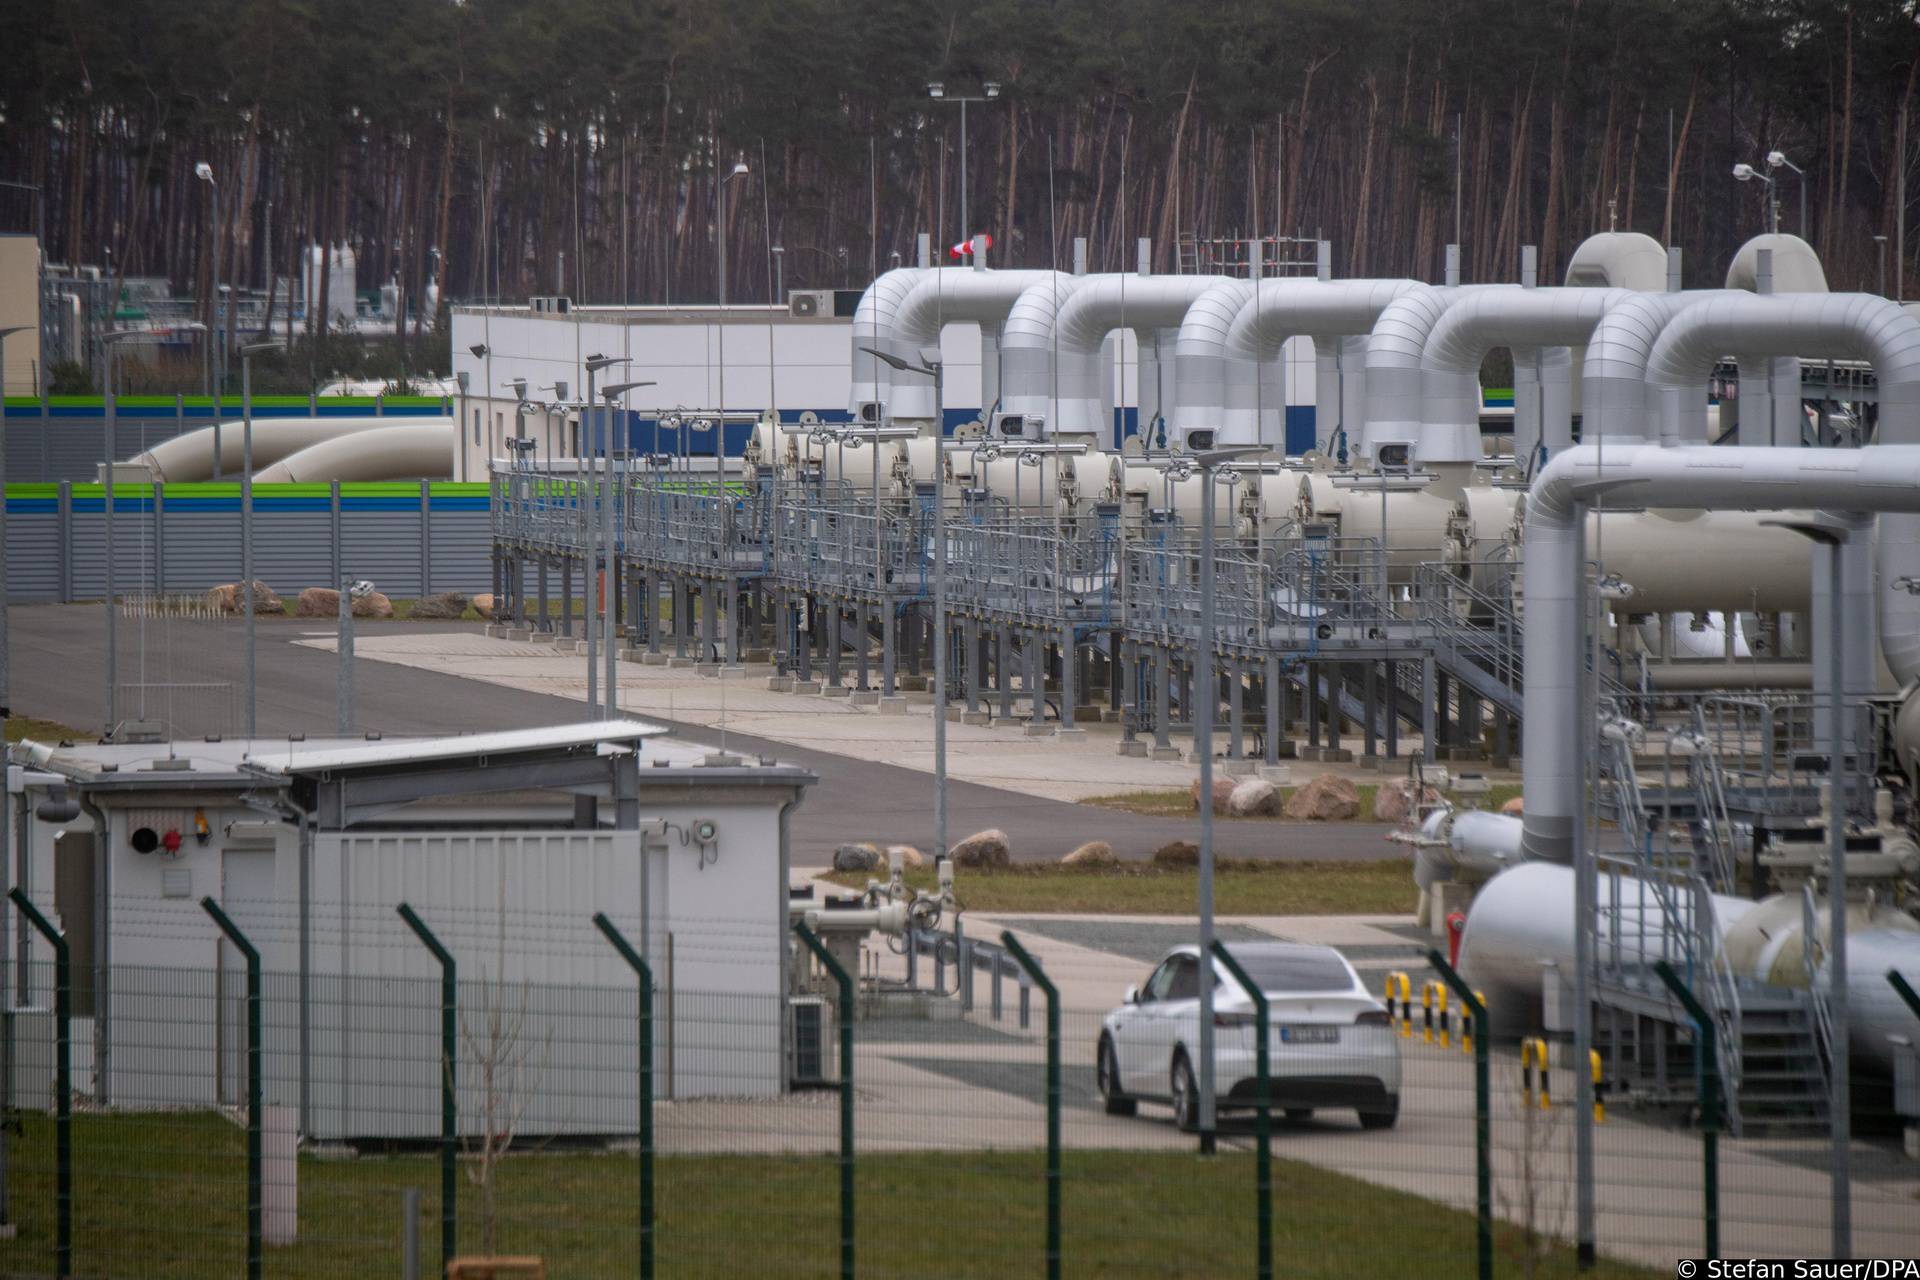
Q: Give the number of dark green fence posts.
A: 10